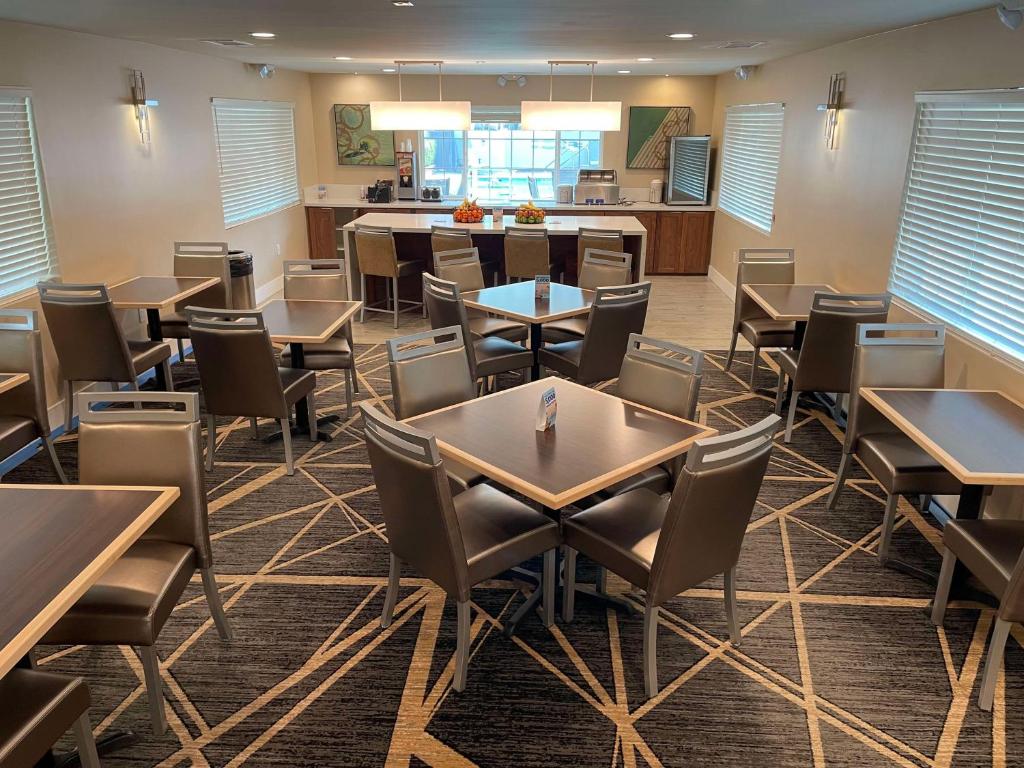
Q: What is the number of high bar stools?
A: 4